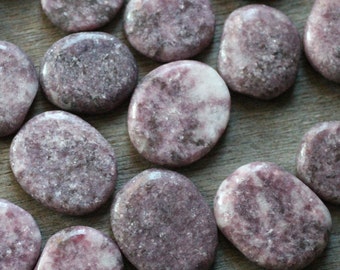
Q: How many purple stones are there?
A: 13